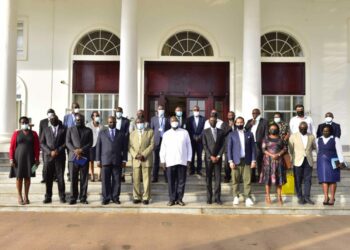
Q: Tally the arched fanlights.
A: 3